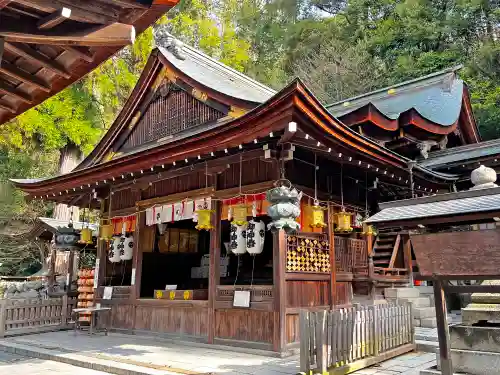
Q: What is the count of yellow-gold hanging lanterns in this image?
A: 7